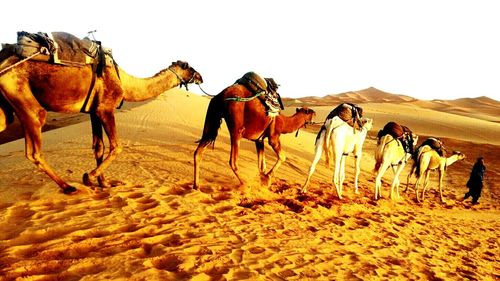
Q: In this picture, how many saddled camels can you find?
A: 5